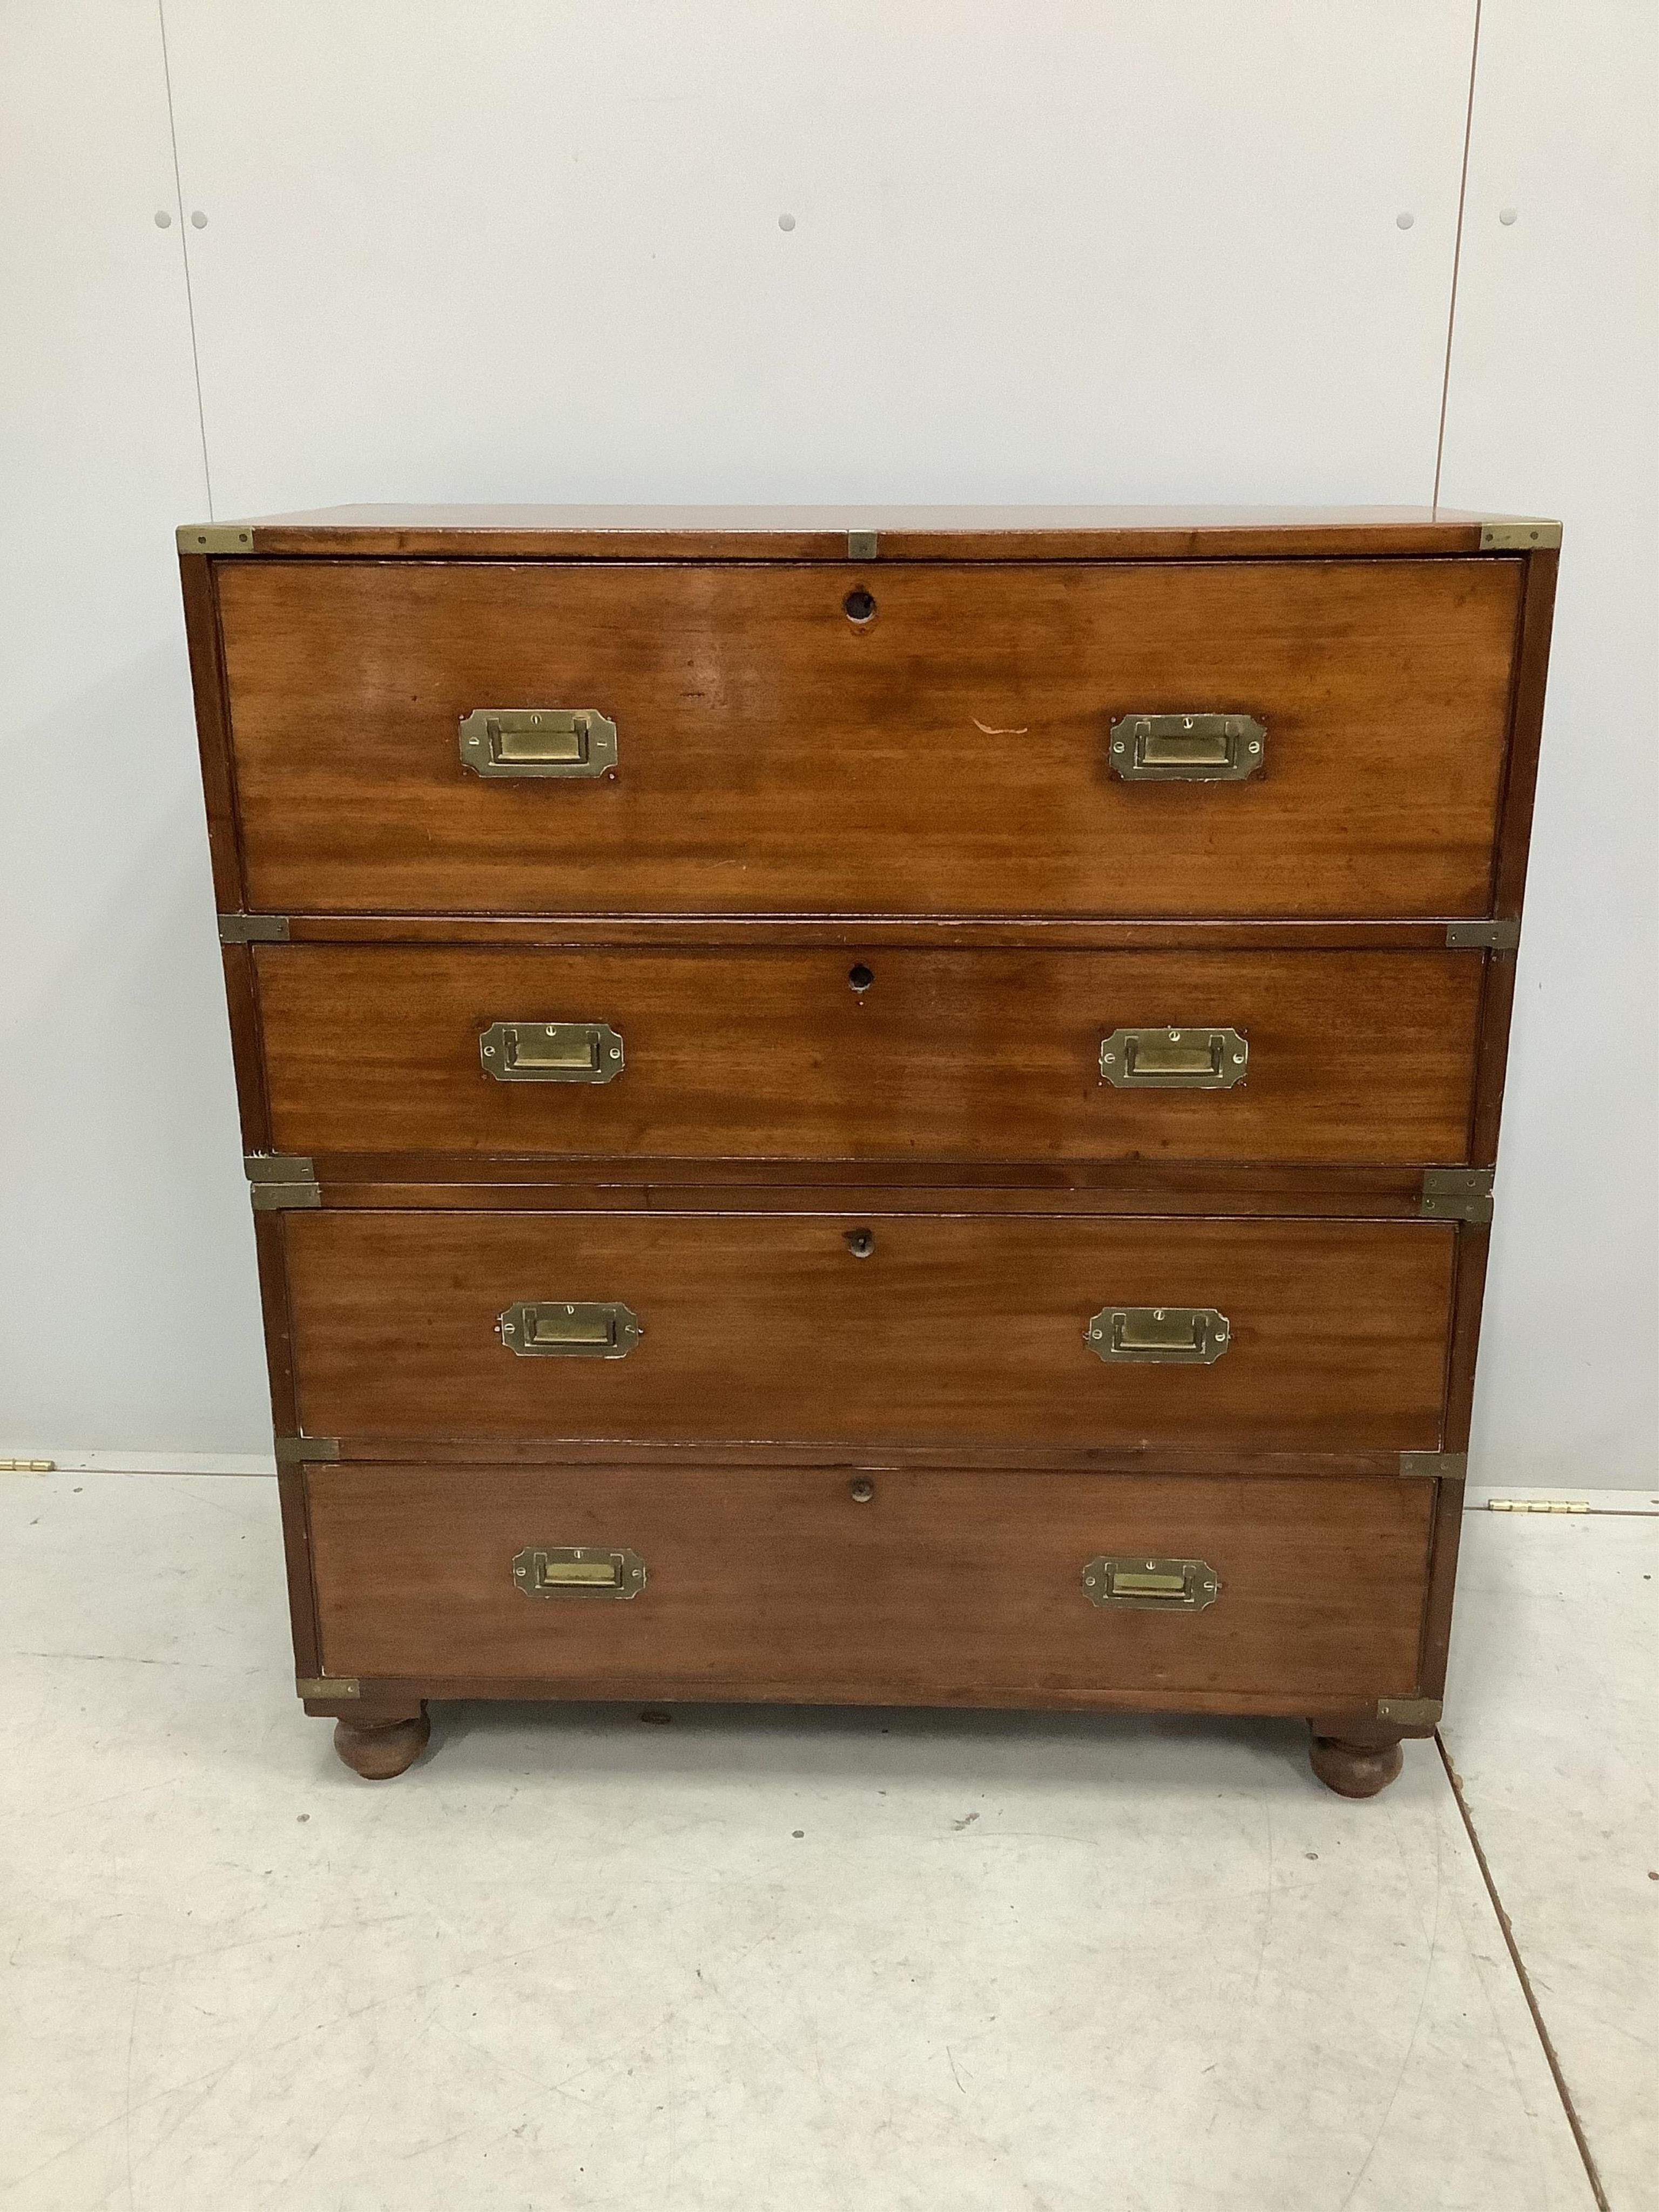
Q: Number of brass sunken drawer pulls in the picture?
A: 8